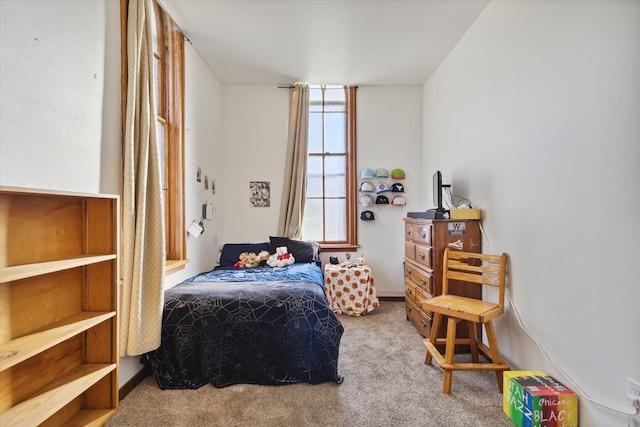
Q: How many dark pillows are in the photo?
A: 2